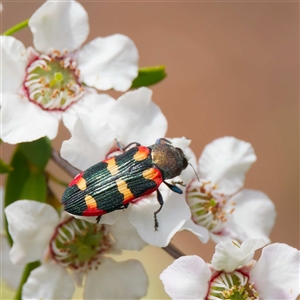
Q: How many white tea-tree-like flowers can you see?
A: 5